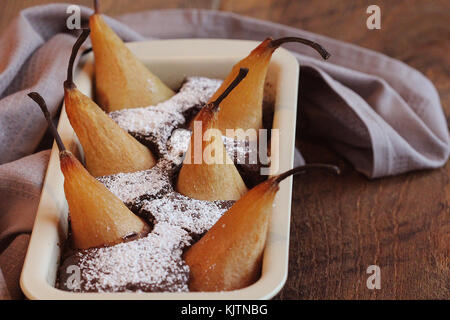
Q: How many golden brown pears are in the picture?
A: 6